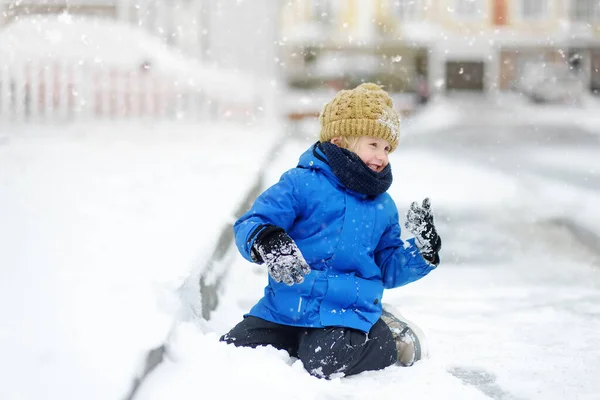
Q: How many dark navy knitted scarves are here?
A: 1